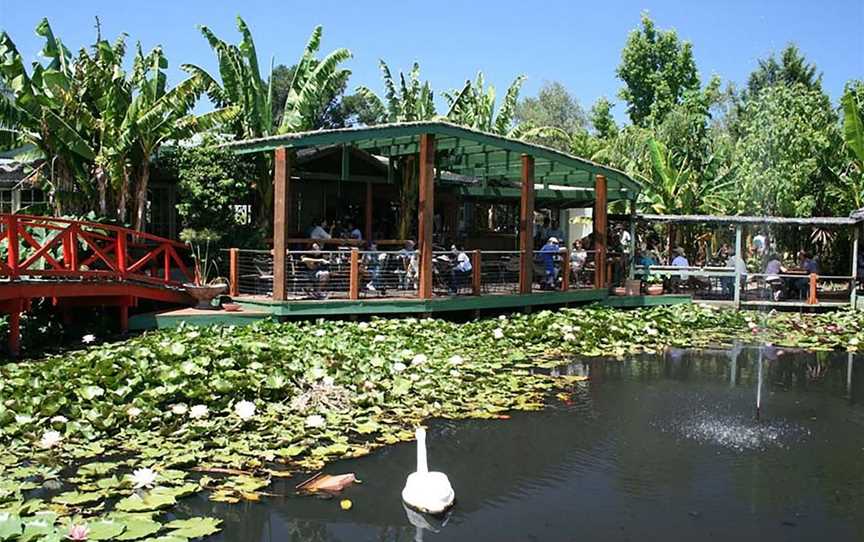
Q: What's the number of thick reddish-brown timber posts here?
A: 4